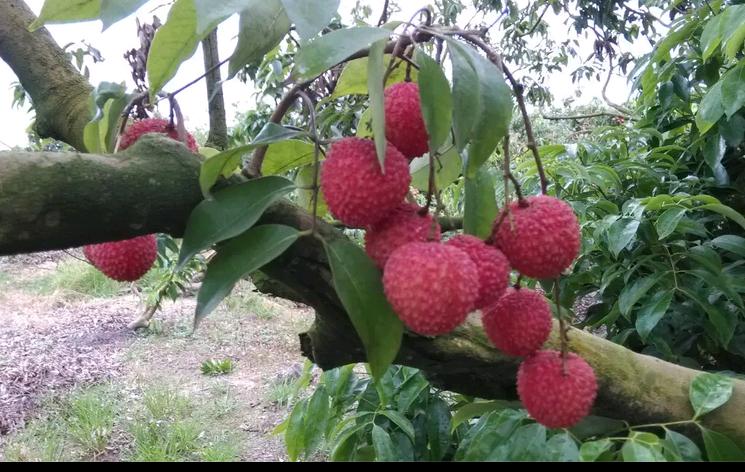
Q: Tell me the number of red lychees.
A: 10